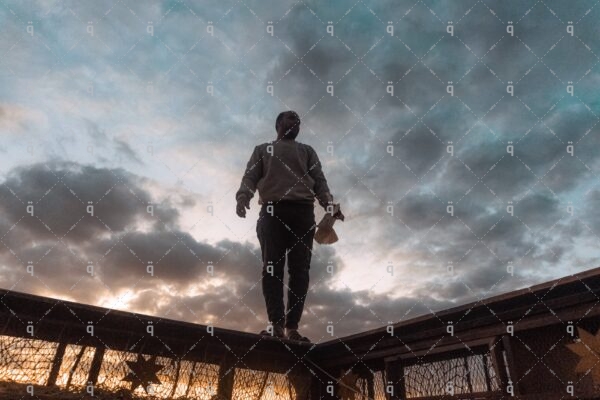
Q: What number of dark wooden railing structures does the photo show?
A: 2